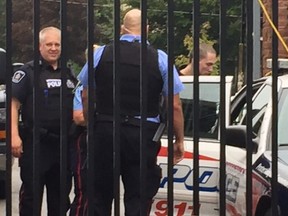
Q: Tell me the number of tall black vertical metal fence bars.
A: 11